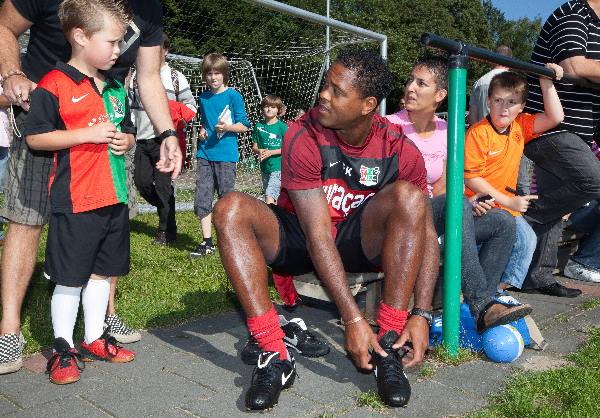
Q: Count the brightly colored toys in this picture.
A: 1